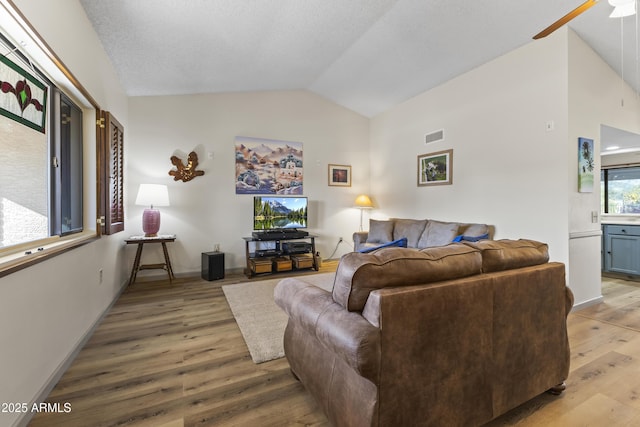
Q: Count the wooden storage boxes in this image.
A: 3